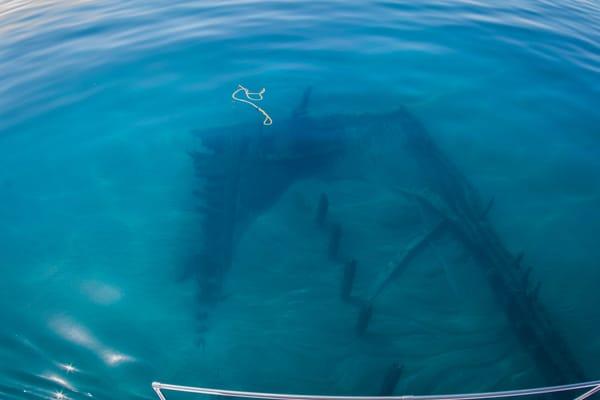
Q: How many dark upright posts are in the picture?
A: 5